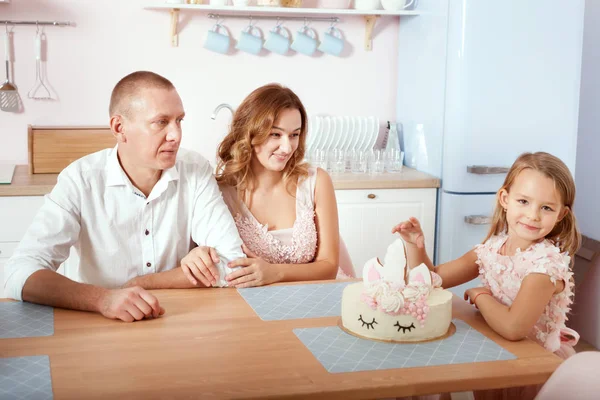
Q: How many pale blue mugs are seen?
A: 5